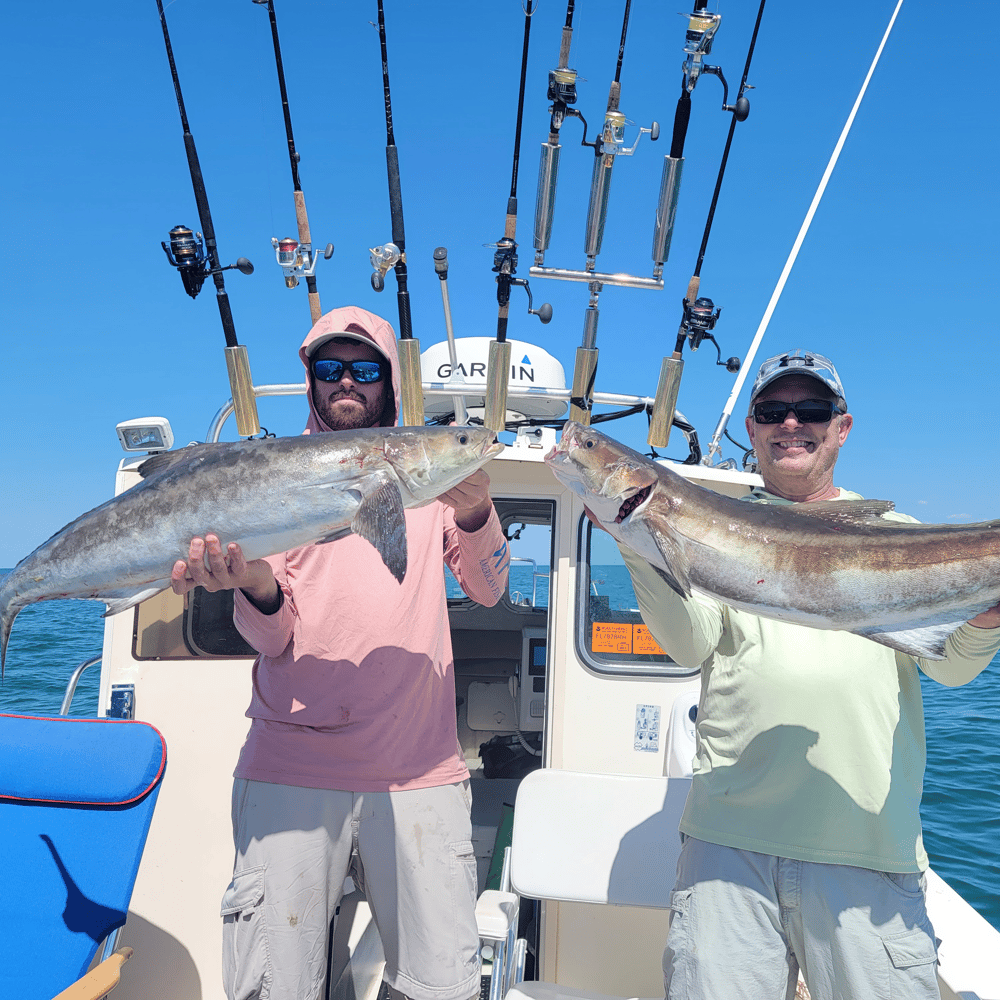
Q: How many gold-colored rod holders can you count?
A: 5